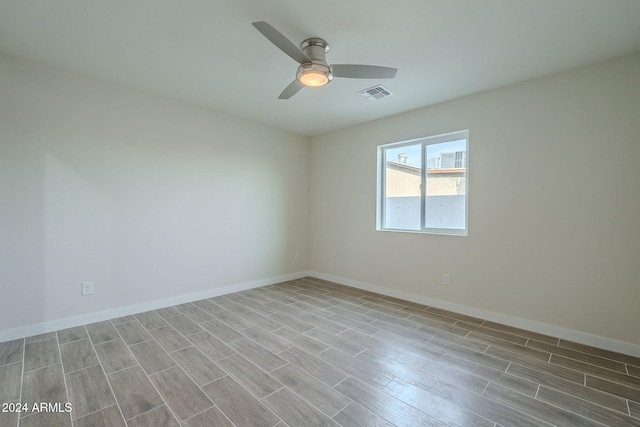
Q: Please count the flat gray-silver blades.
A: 3